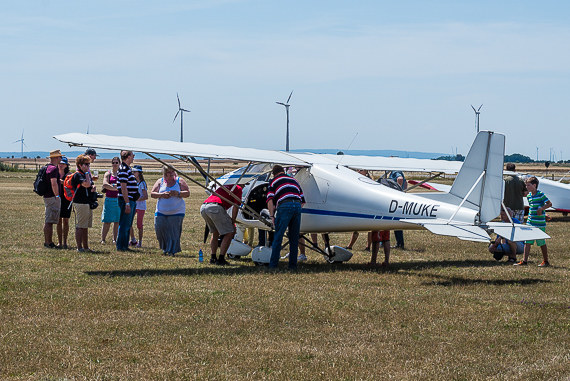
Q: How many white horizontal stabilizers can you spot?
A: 2